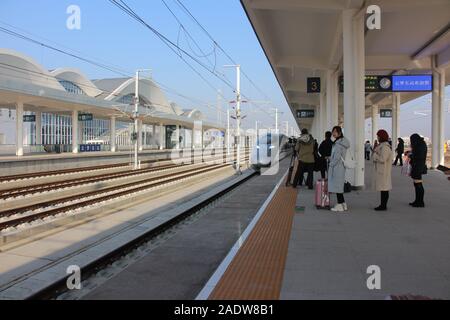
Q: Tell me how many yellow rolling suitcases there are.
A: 0